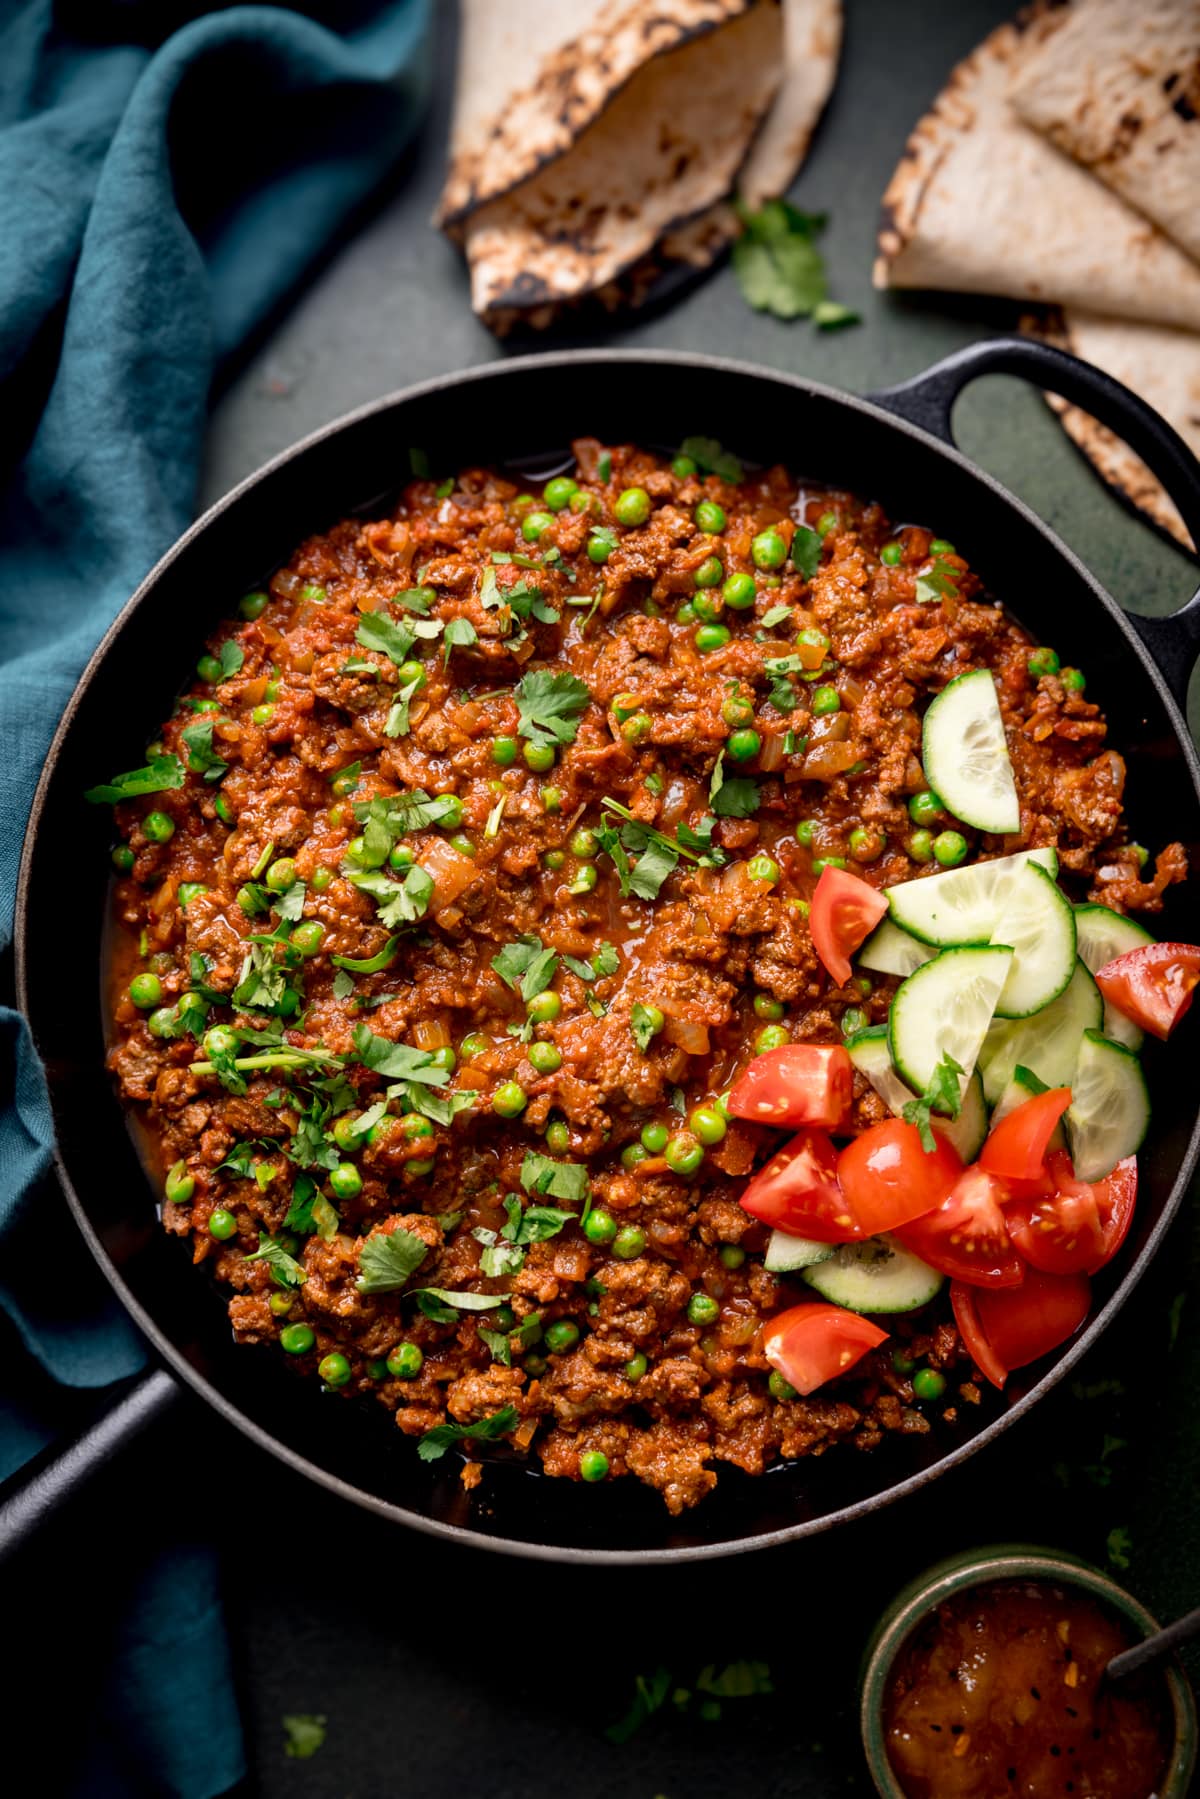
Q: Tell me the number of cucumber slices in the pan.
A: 12